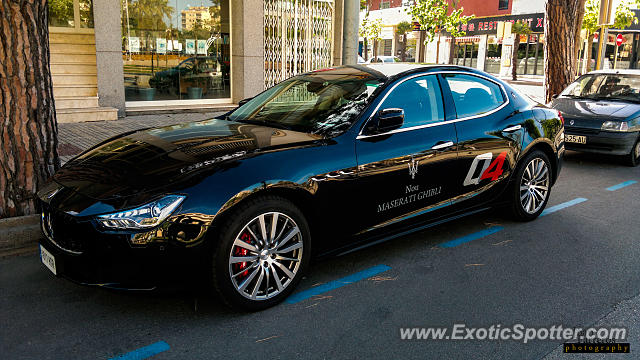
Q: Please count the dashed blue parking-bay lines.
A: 5